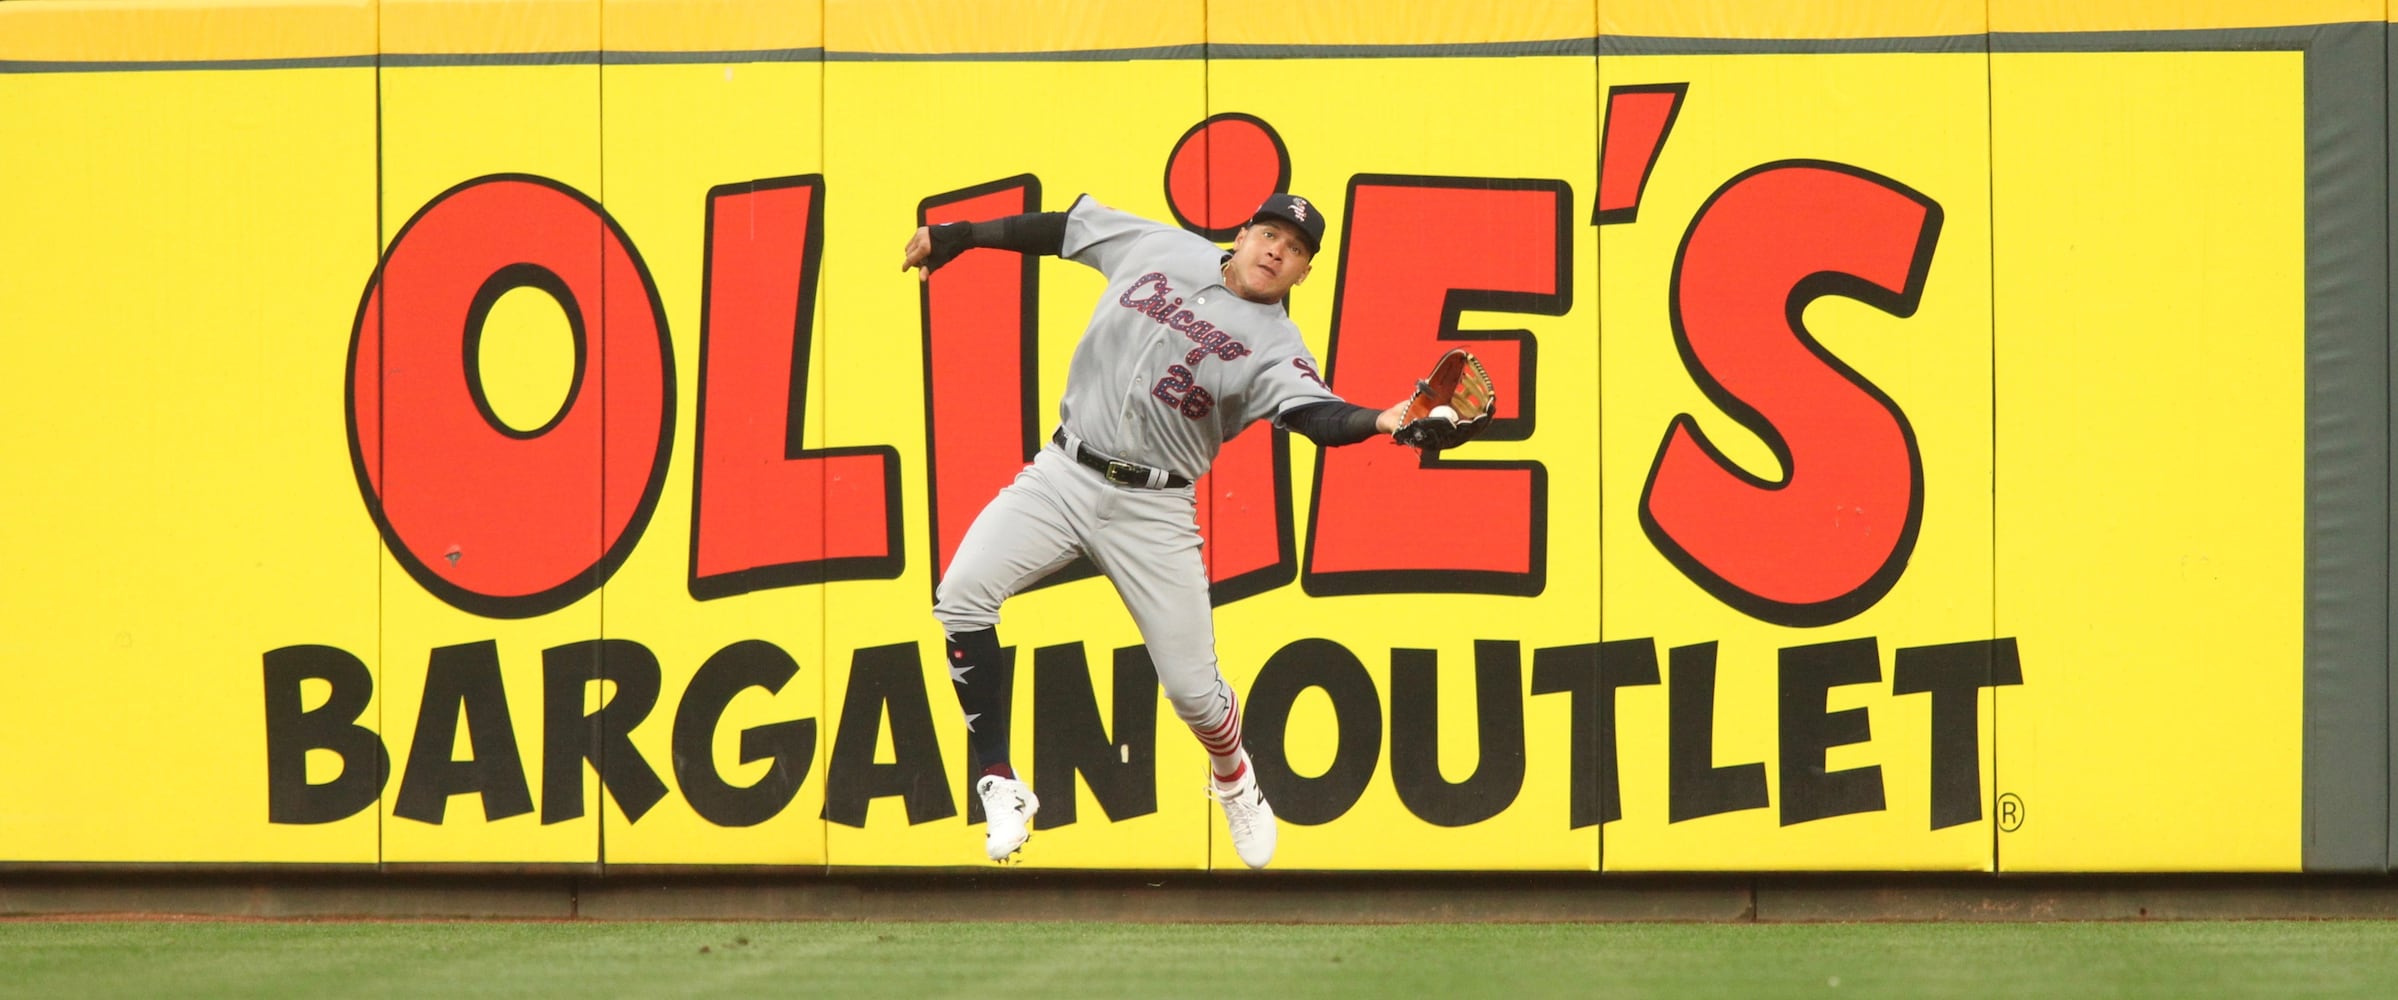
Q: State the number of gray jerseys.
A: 1